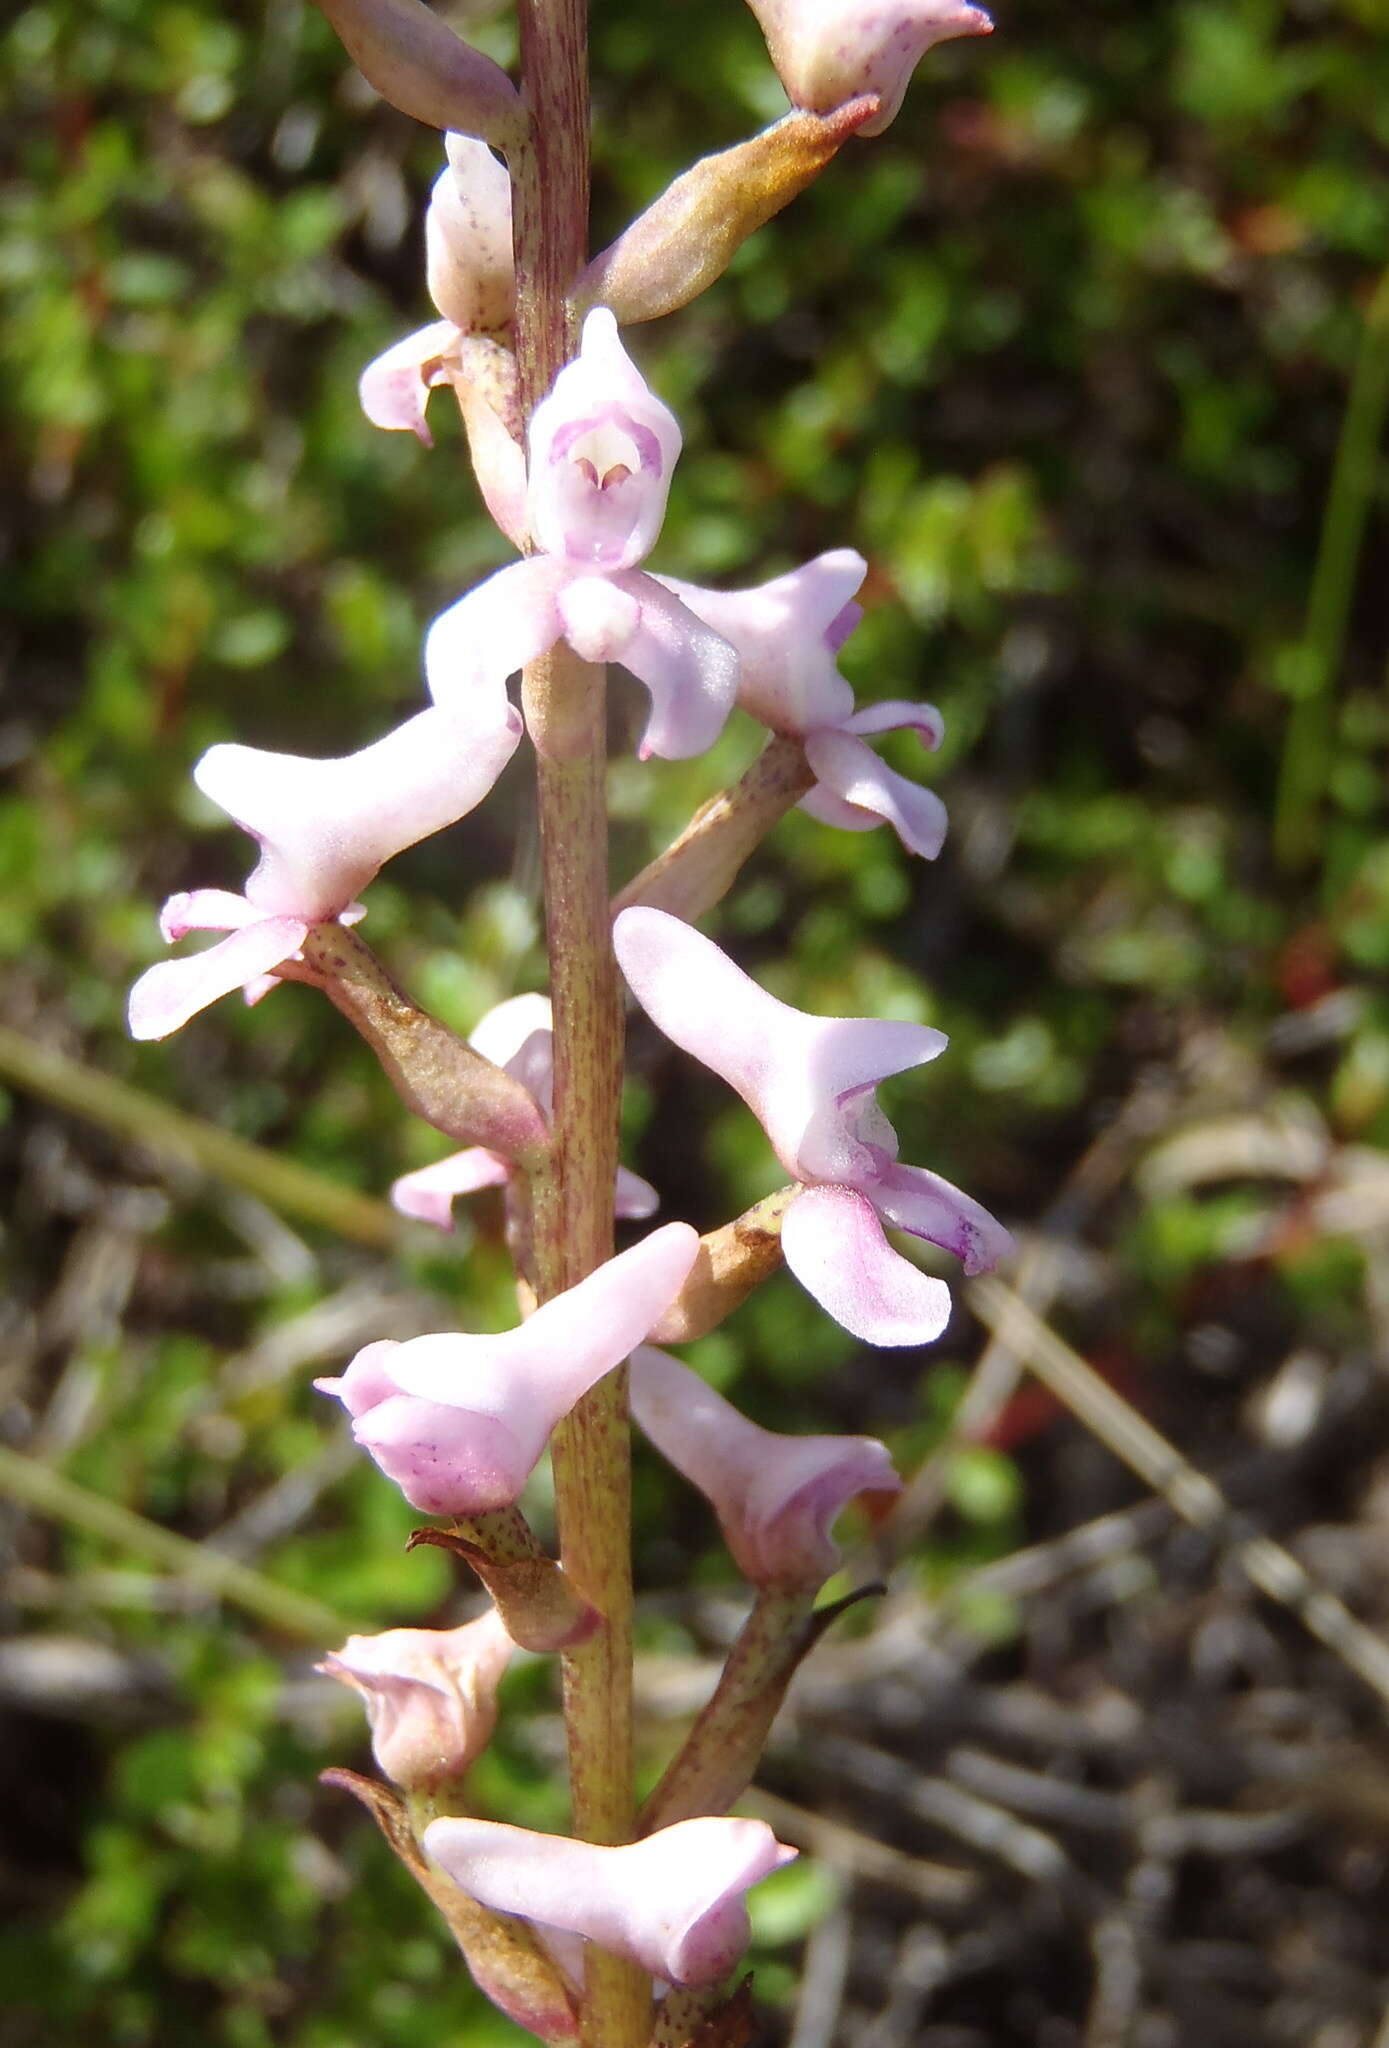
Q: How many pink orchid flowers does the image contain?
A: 11